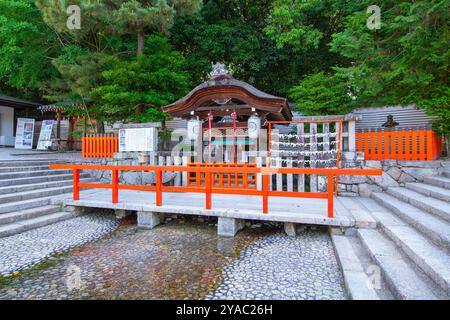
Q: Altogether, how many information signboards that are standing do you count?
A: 3